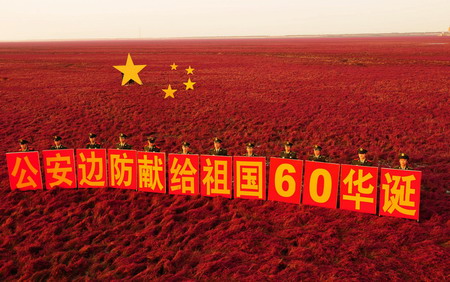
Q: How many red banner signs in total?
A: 12